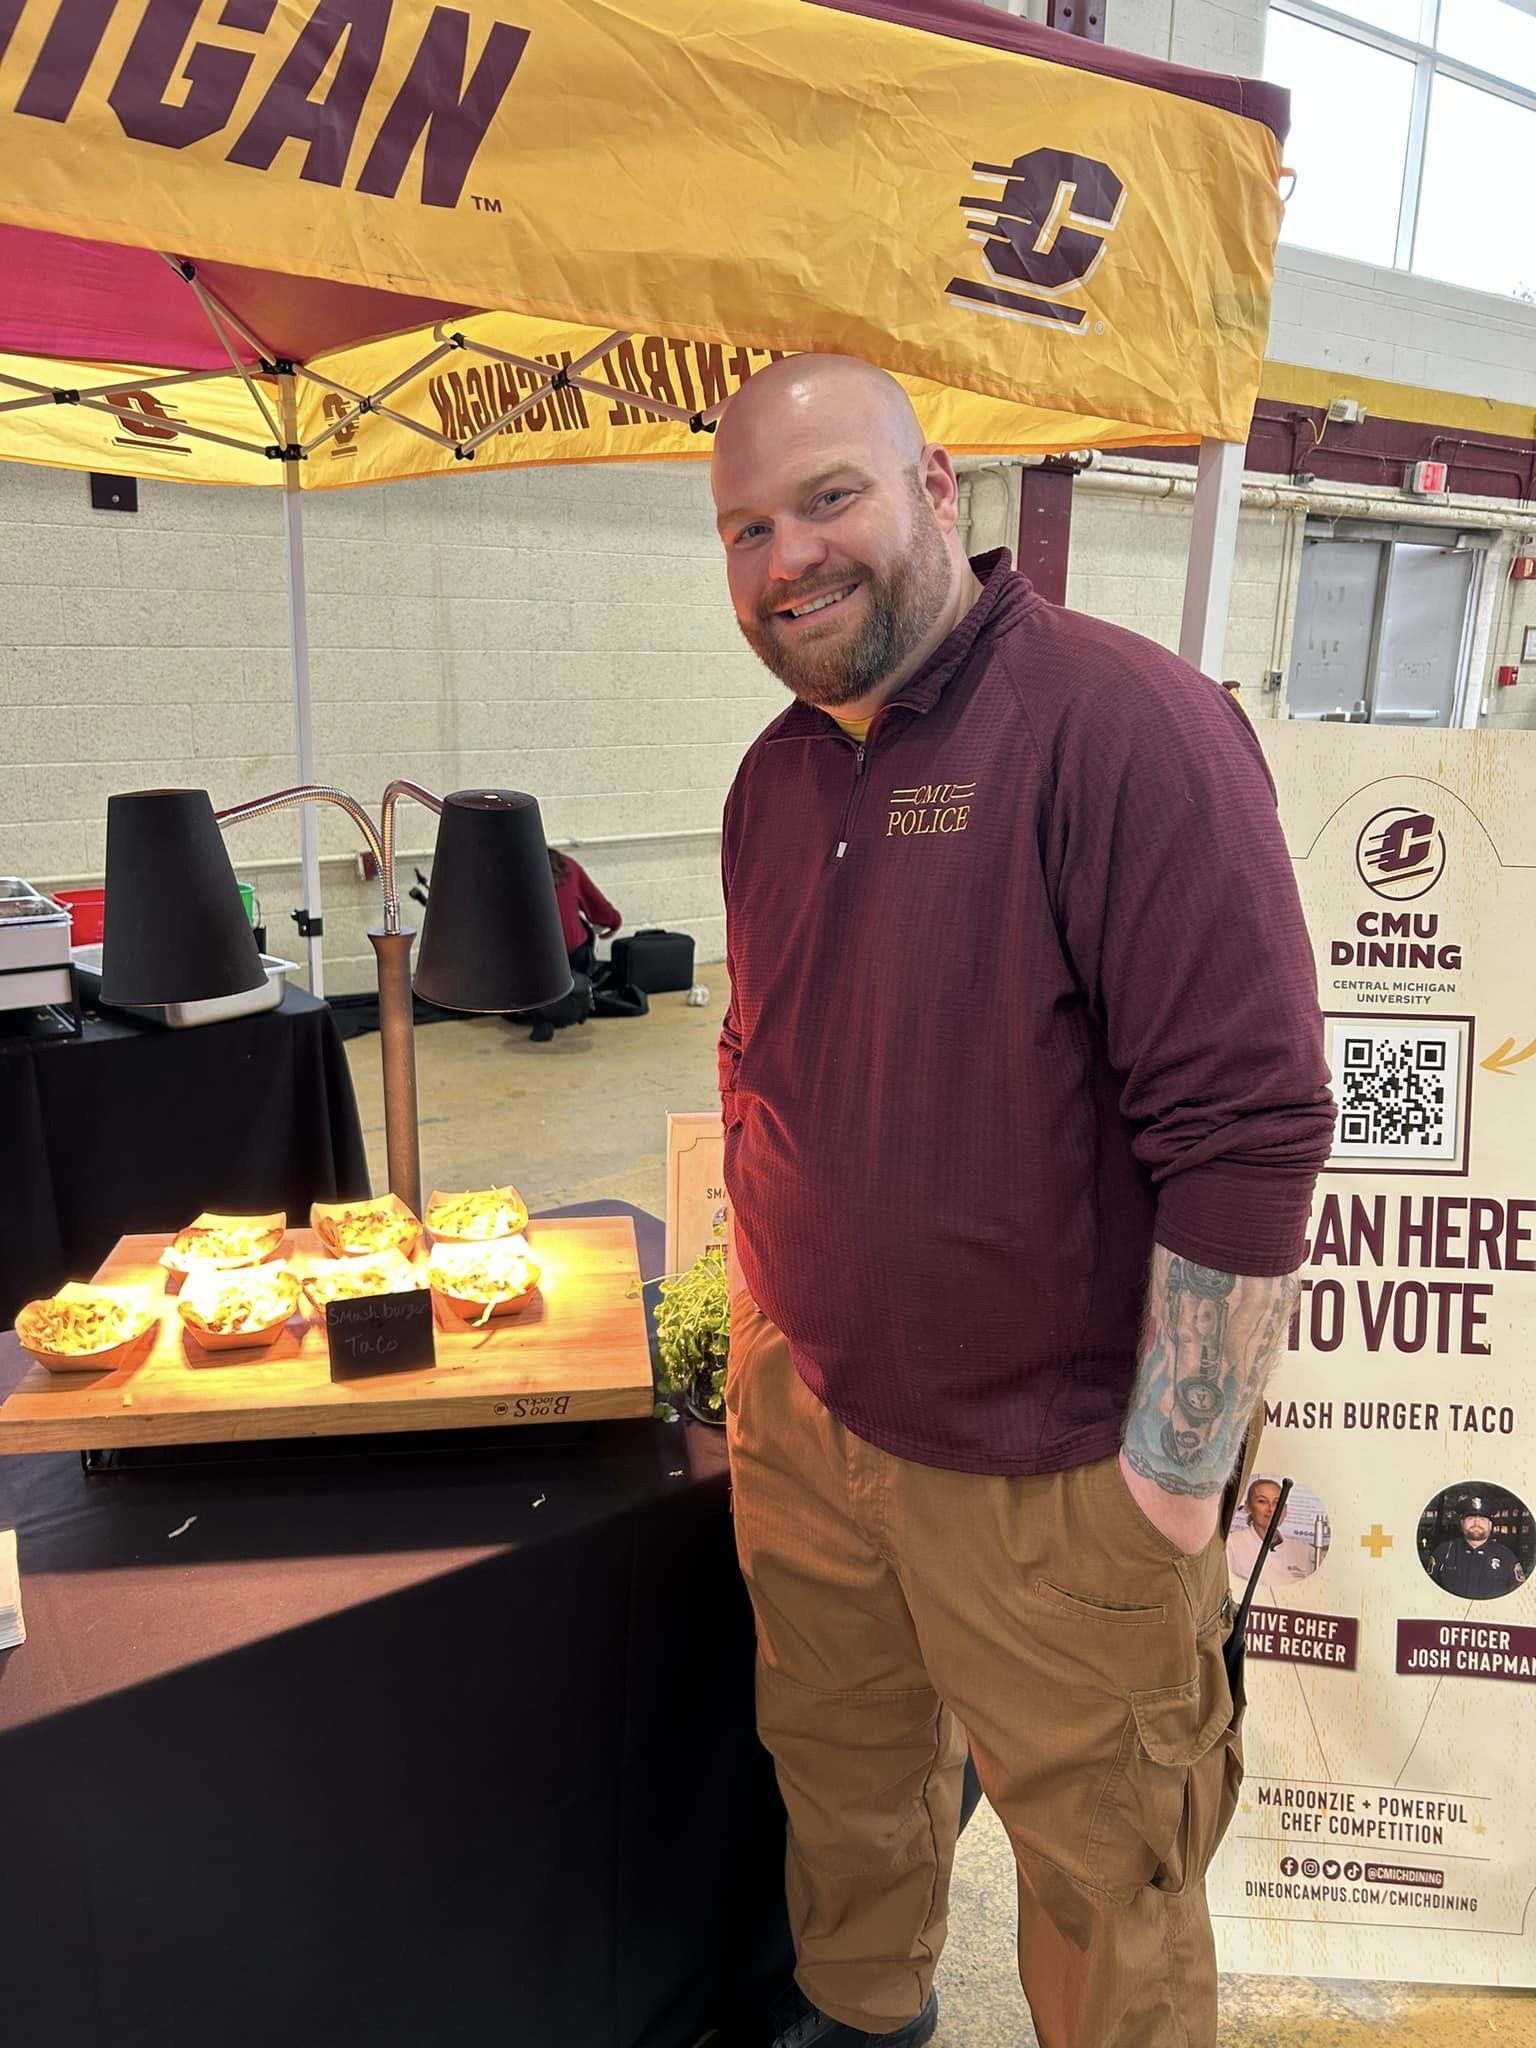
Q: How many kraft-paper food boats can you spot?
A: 7